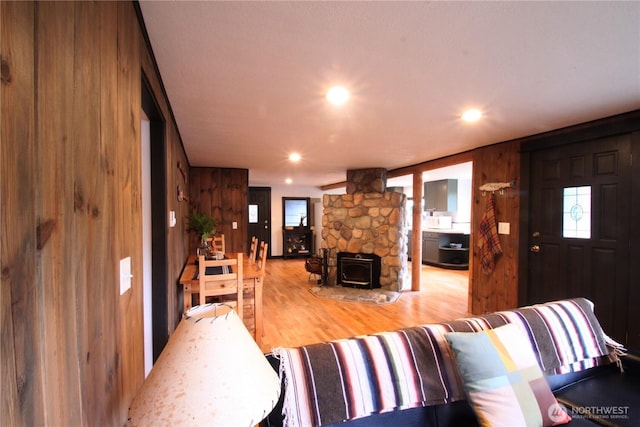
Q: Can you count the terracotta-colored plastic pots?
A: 0